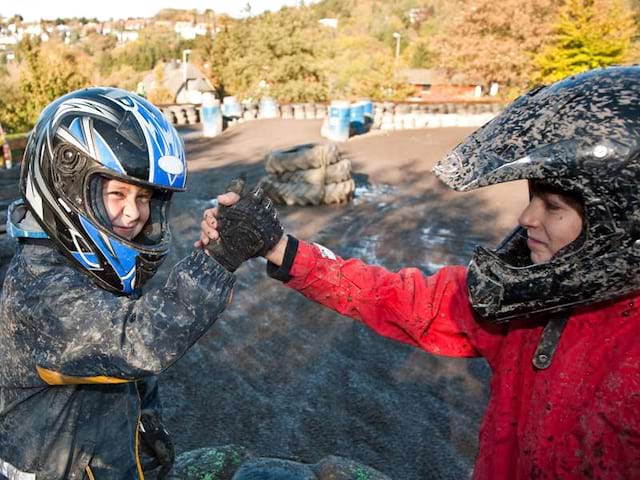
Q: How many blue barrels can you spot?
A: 6